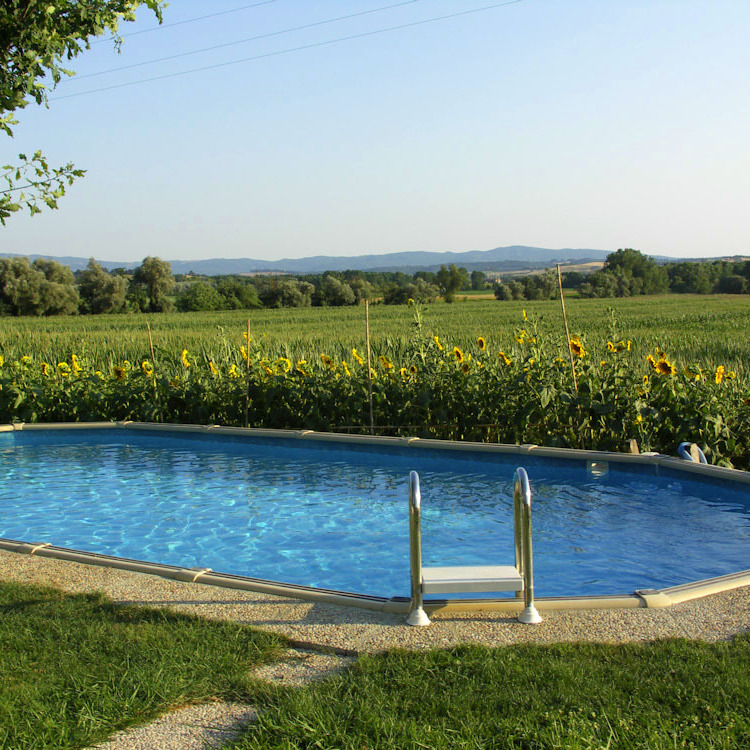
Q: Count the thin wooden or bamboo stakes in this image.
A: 4